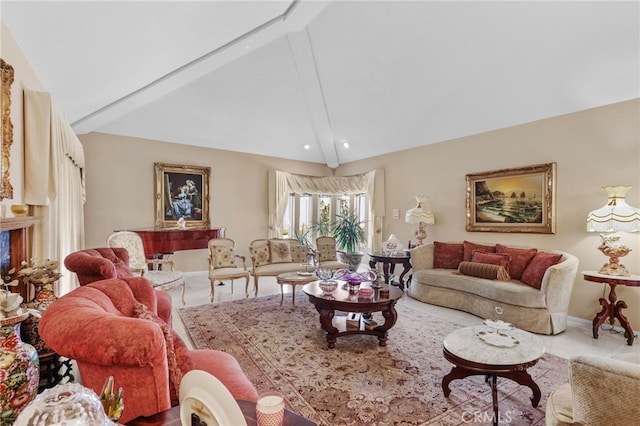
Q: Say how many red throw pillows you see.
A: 5